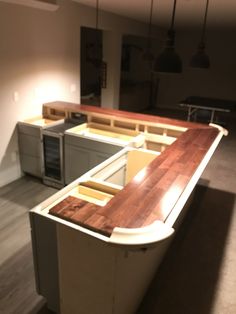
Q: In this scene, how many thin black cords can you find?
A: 4